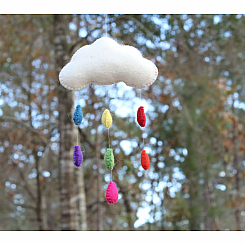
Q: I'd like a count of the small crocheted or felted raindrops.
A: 7